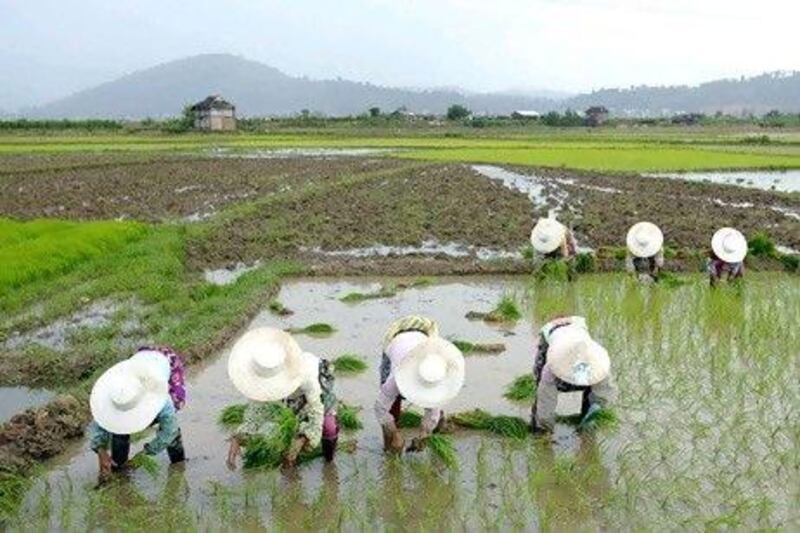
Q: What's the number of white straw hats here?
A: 7